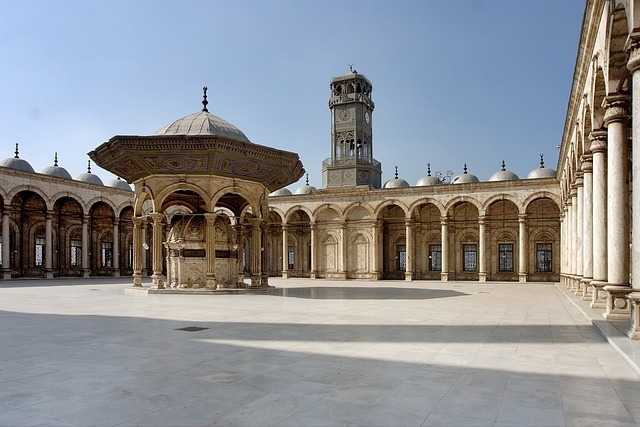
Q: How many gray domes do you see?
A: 12